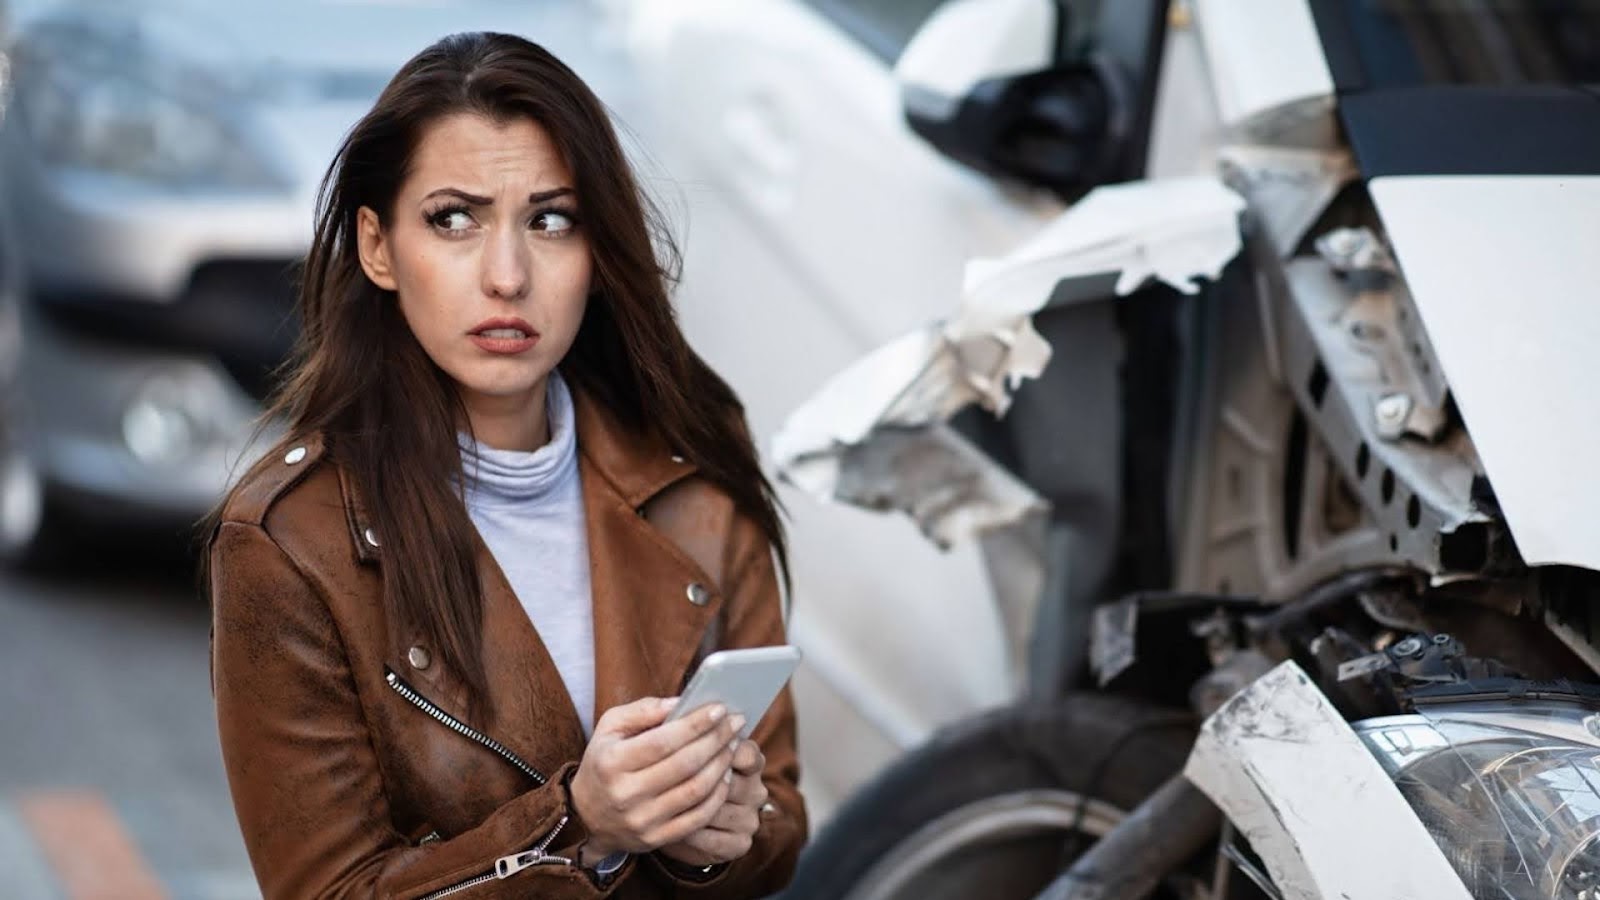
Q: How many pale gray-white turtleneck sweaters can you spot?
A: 1